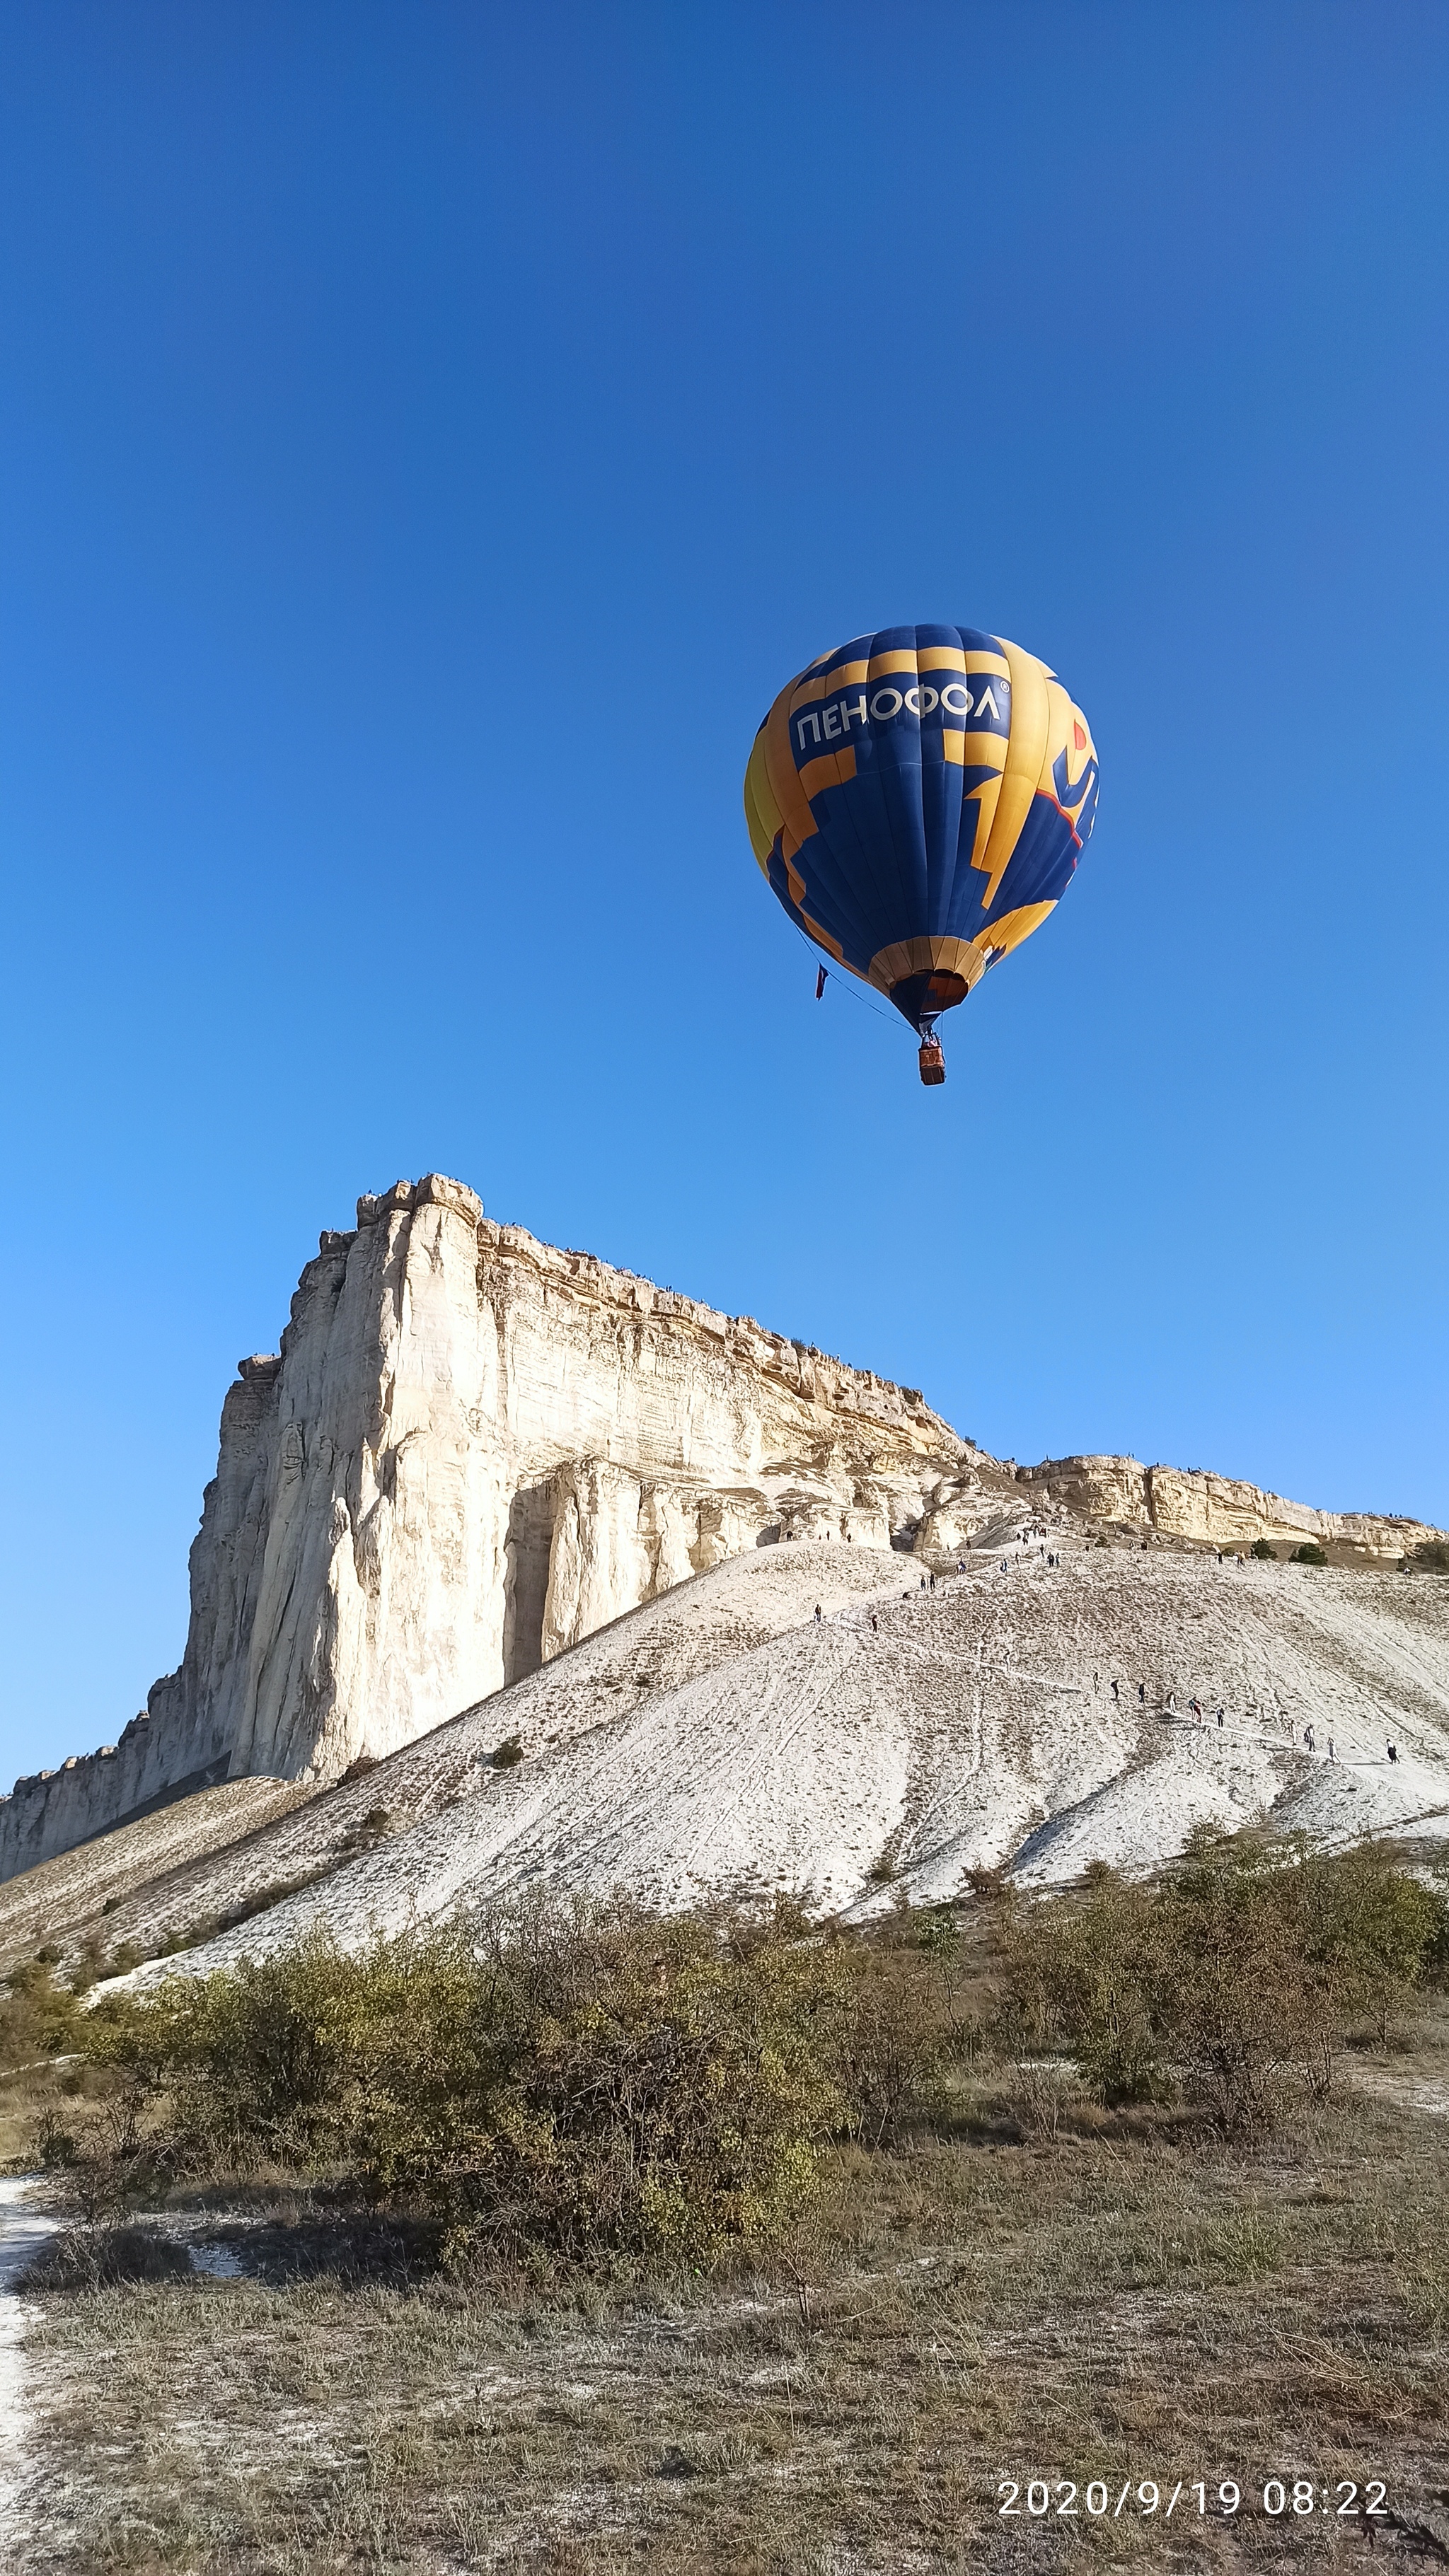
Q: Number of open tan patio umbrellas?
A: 0